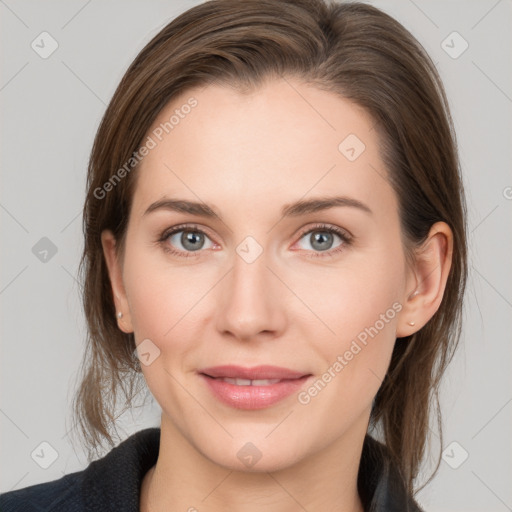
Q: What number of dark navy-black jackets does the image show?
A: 1